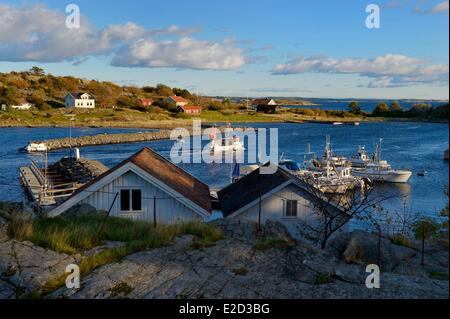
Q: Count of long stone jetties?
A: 1